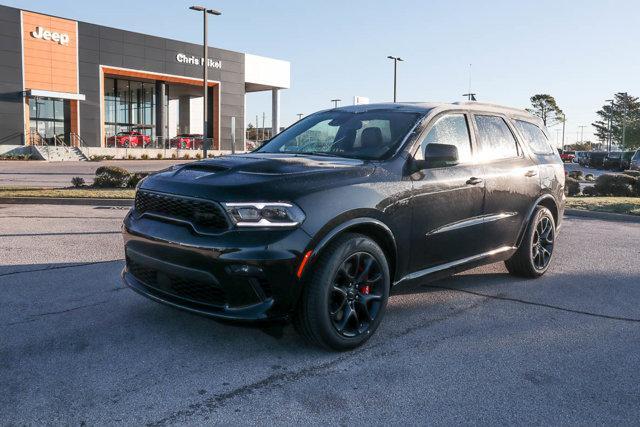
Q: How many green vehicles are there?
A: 0